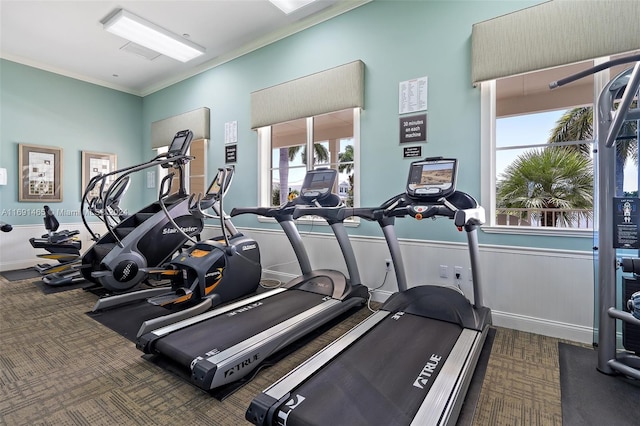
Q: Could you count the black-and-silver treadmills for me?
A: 2